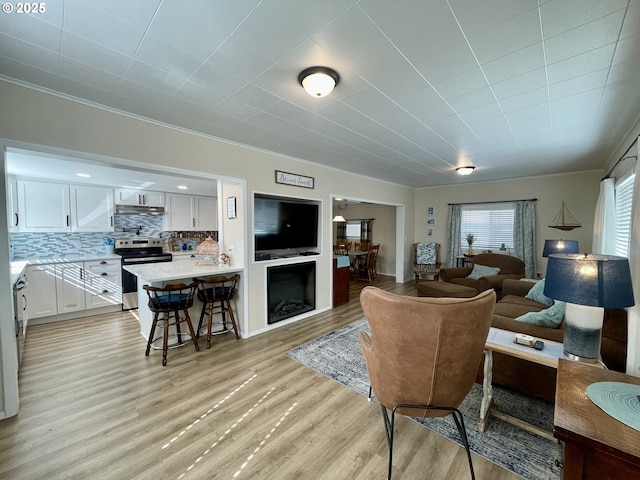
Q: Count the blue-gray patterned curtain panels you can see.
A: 2